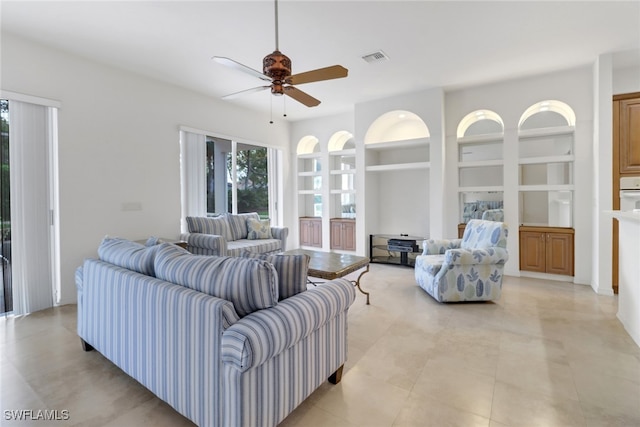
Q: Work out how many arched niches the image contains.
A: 5